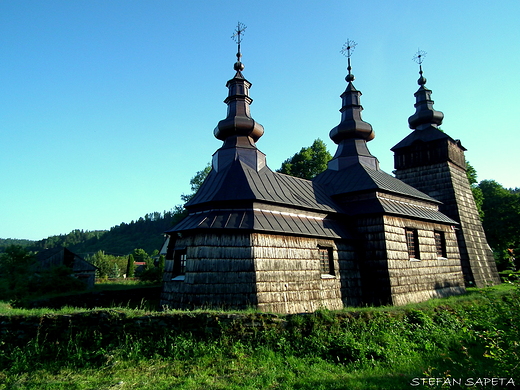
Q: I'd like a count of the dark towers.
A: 3